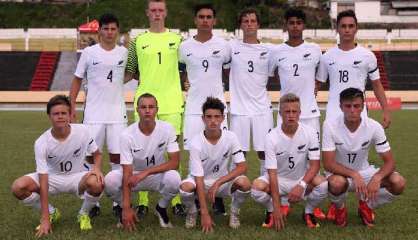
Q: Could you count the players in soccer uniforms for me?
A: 11